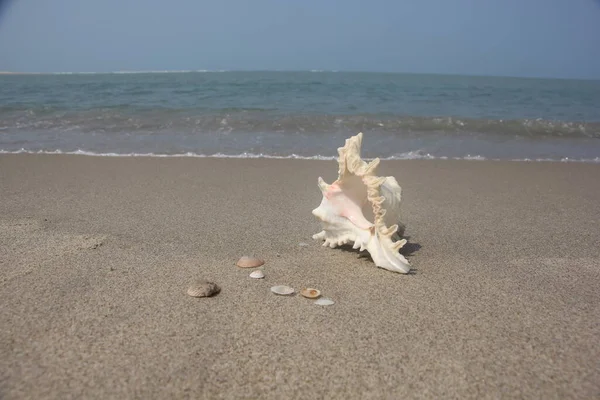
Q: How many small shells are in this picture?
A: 6